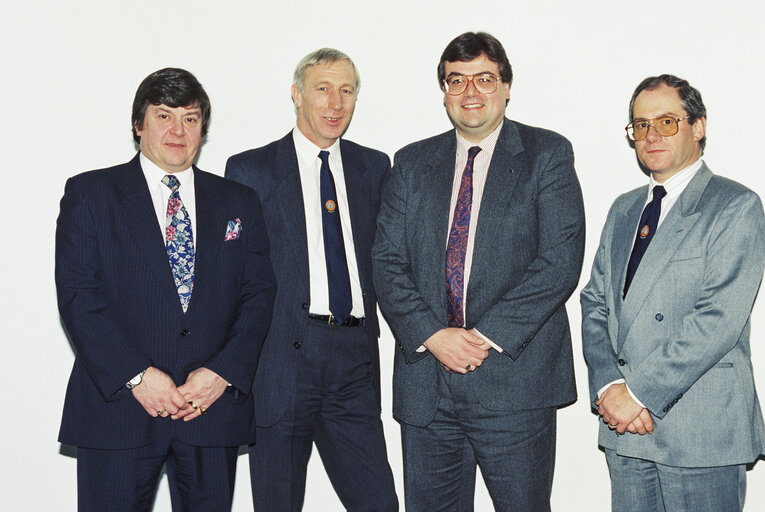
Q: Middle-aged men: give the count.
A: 4